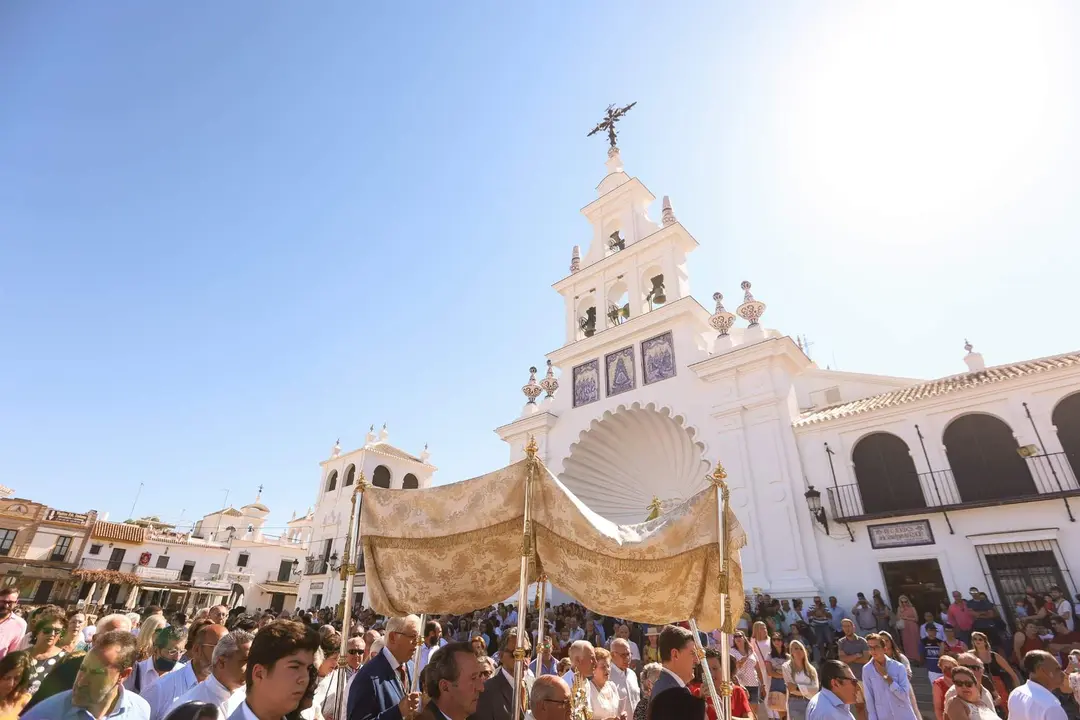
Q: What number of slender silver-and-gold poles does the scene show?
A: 6